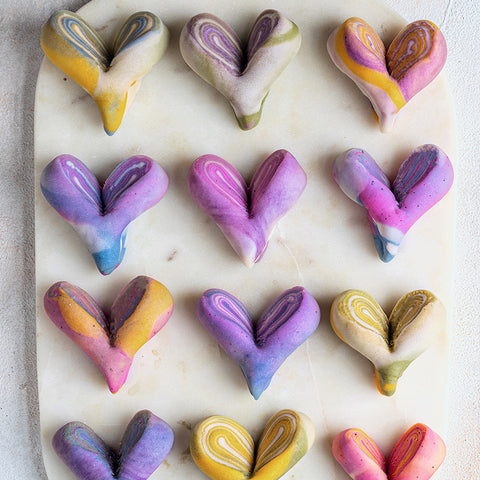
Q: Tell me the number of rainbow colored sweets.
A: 12